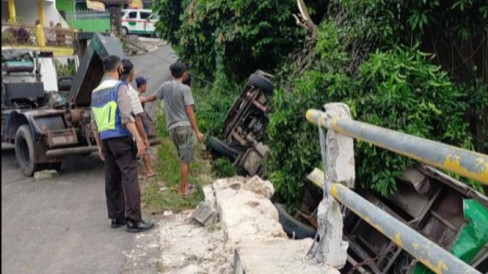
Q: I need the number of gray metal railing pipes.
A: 2